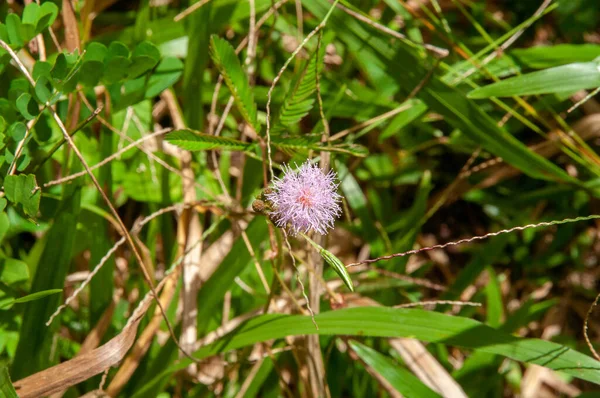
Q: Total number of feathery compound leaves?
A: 4